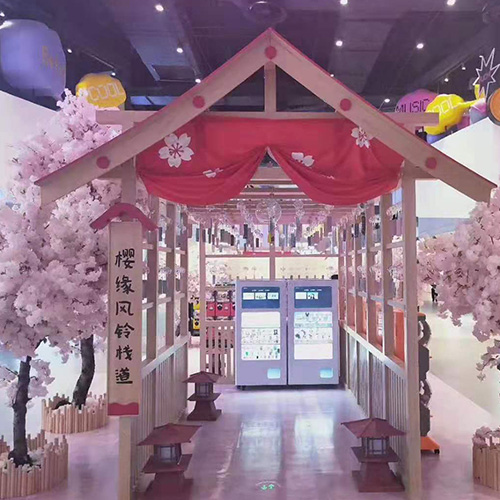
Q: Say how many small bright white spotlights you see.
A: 14